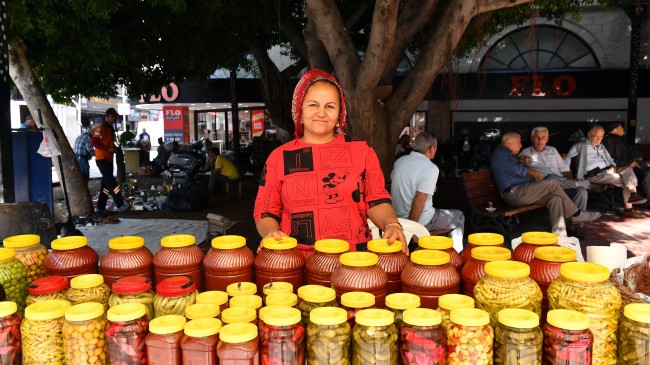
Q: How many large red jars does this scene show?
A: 14